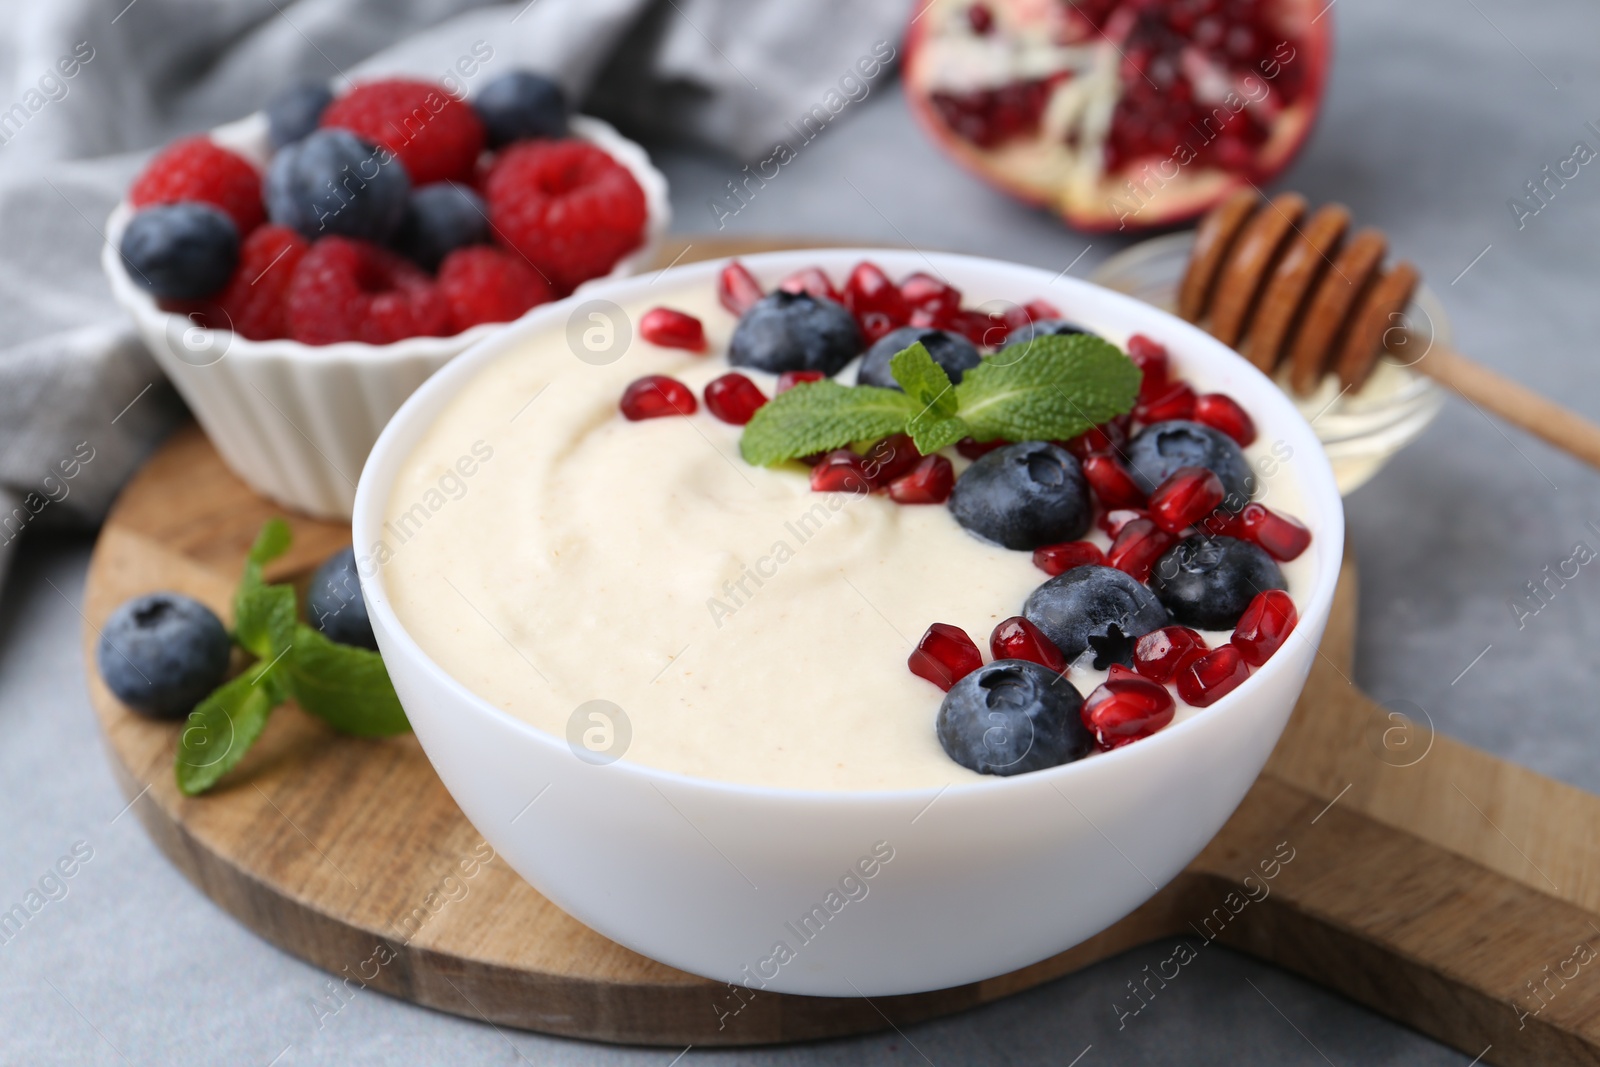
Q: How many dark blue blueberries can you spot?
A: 15